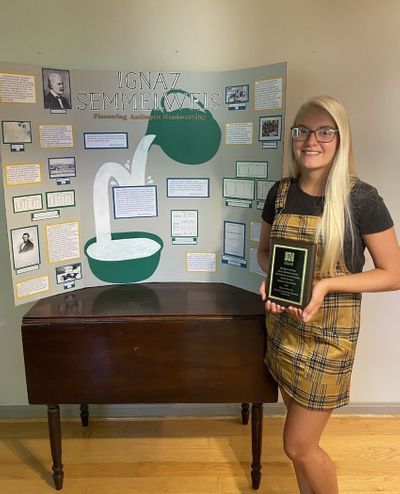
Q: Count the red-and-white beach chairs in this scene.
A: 0